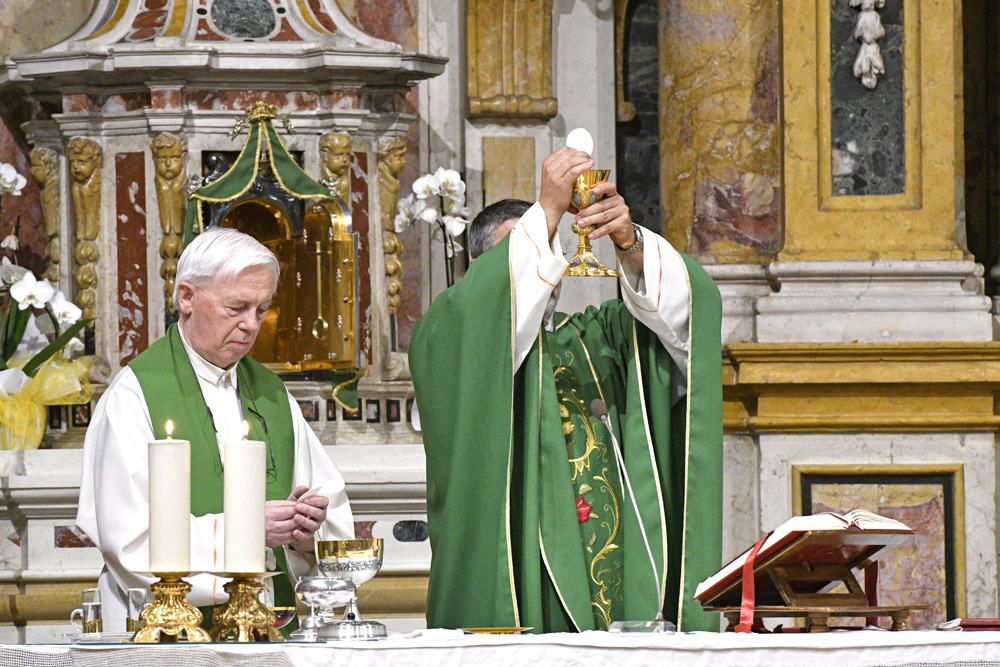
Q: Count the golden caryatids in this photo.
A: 5